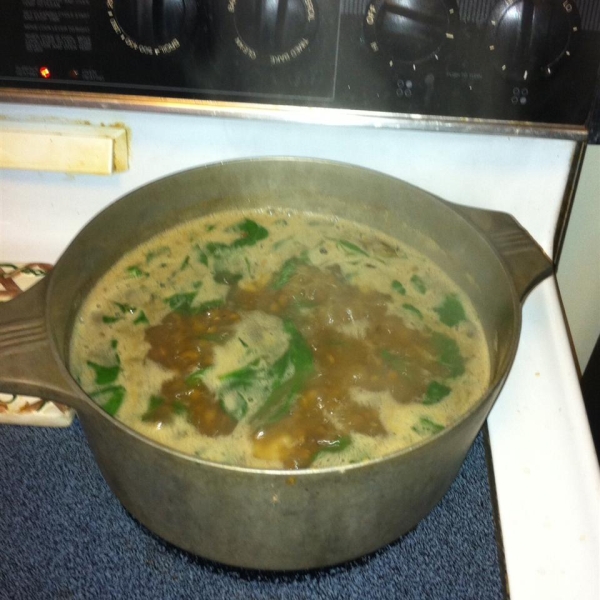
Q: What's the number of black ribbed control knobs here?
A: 4